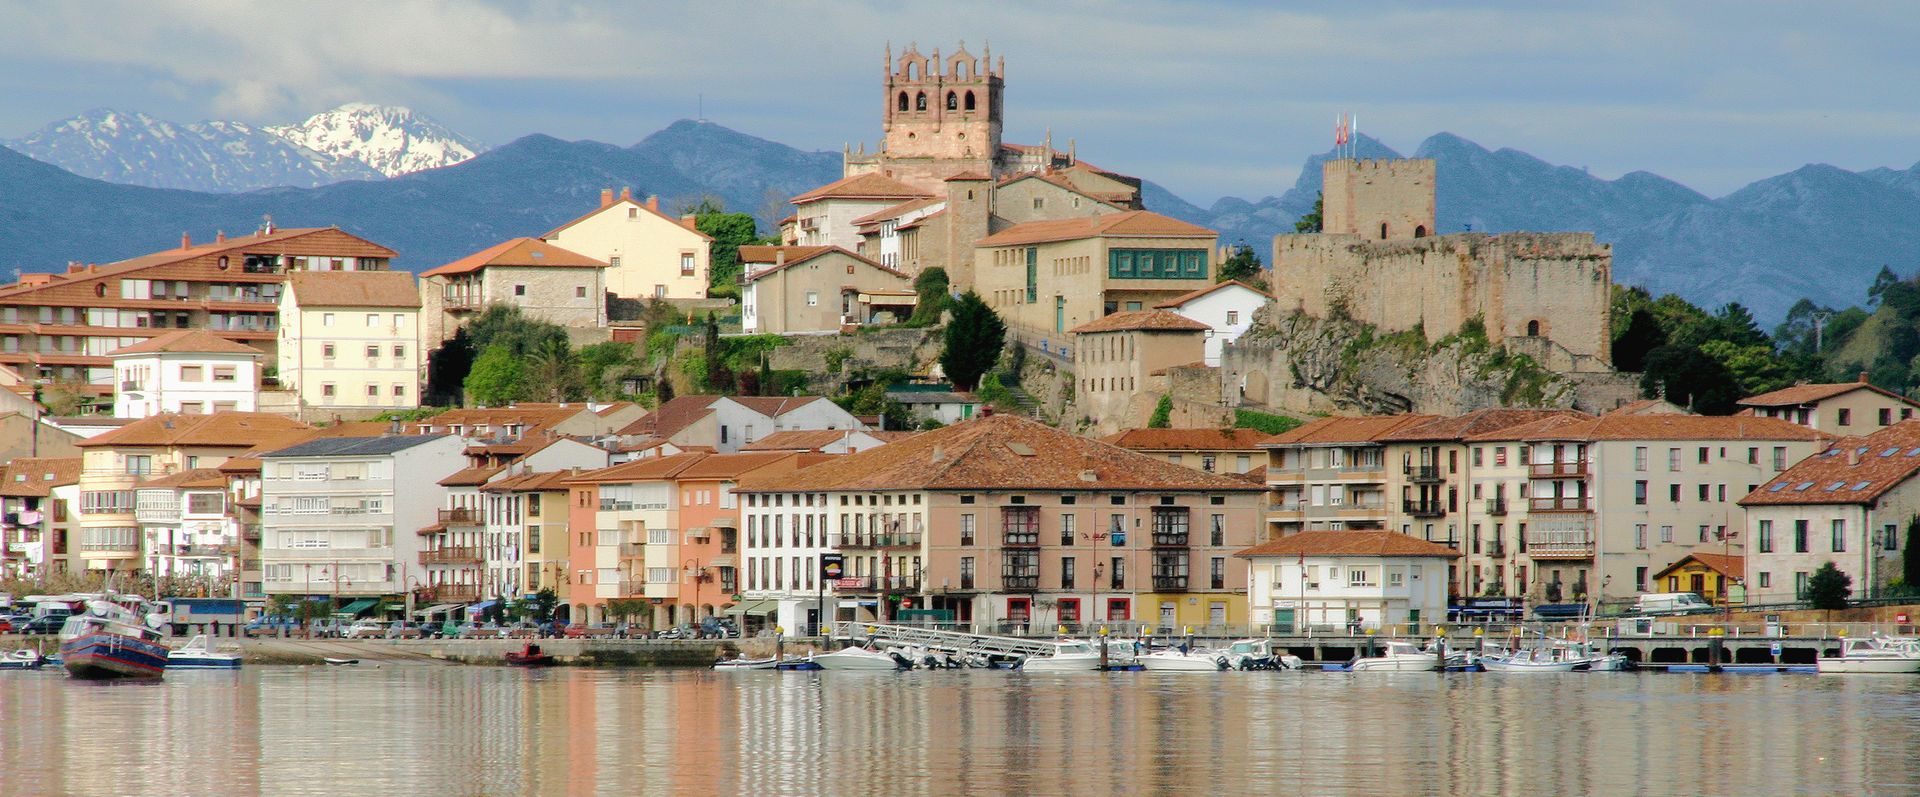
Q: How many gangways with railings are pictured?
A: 1